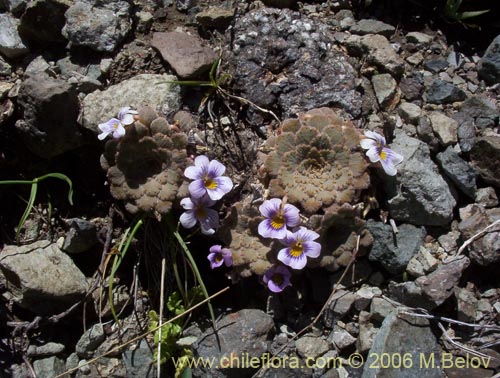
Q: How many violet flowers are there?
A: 8